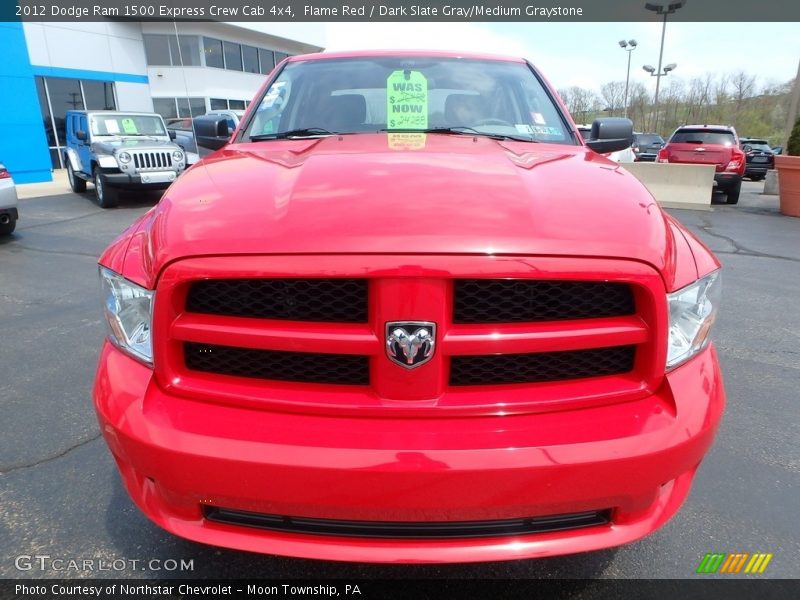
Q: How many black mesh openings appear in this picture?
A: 4